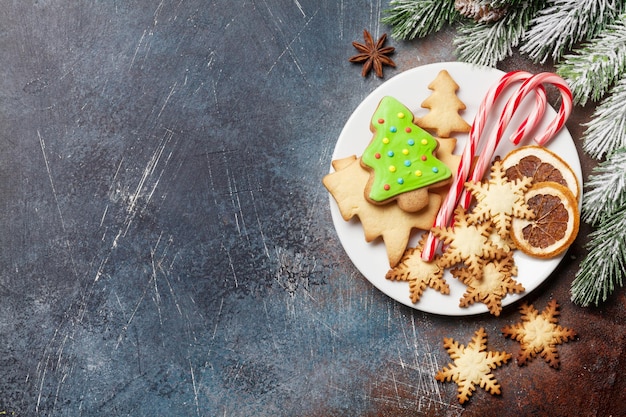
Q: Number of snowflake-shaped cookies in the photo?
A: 7